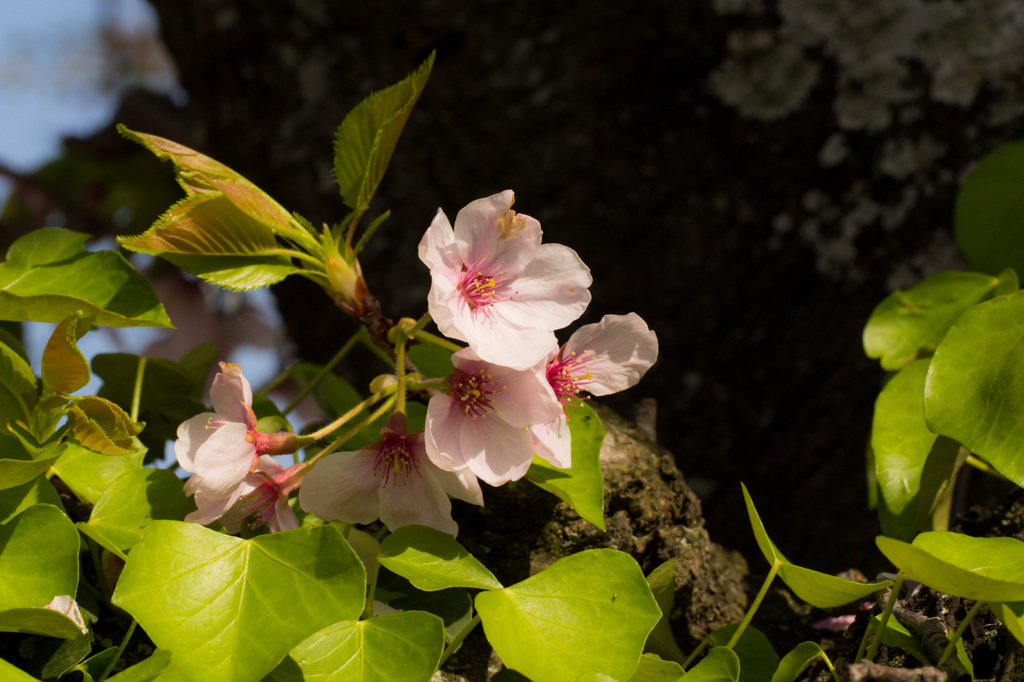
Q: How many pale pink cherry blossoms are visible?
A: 6